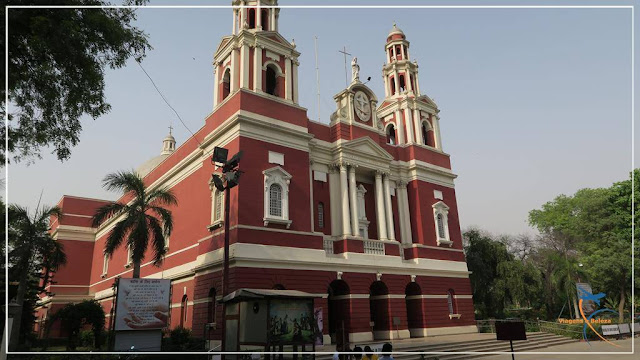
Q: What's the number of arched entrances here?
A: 3